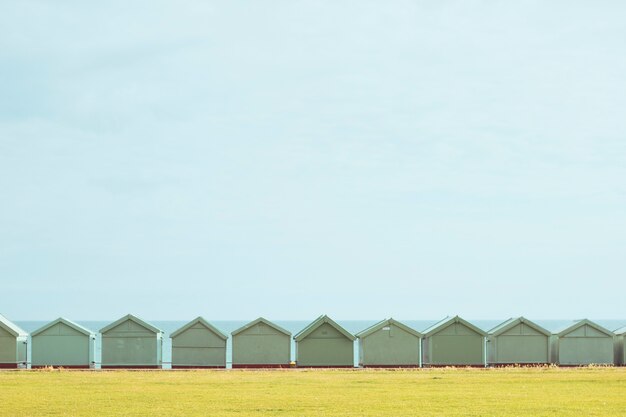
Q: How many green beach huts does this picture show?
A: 11